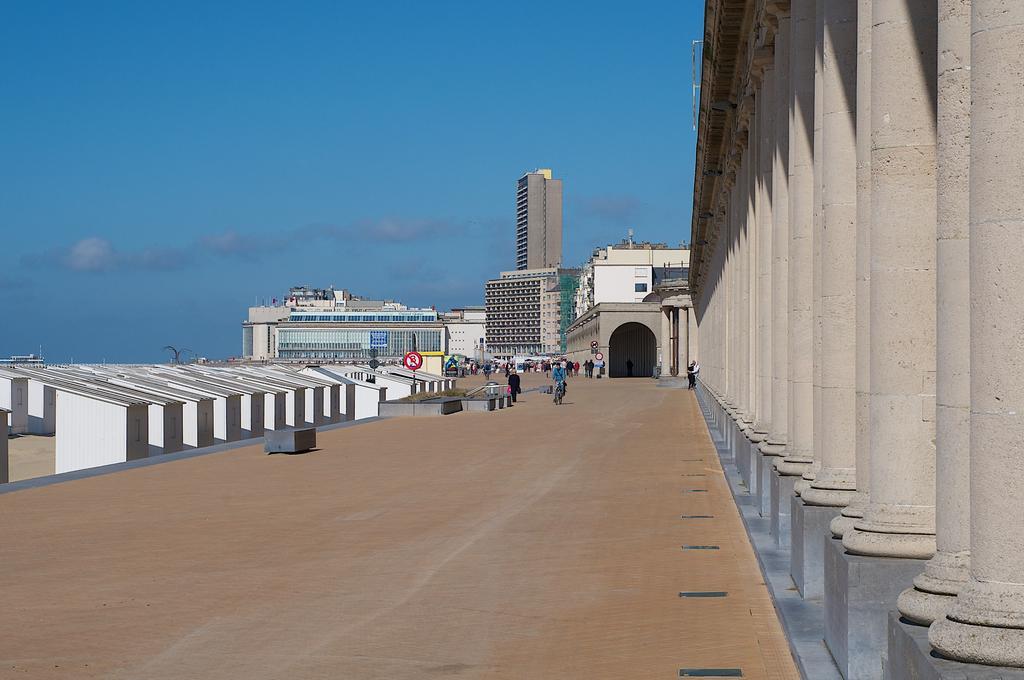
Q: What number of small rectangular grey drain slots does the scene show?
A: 7